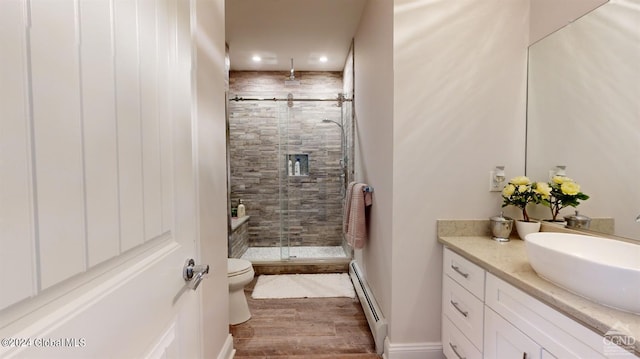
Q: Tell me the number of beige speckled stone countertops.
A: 1